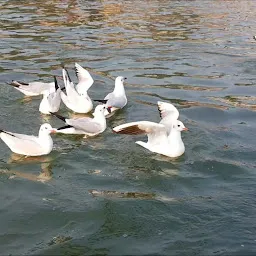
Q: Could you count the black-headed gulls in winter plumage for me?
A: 7